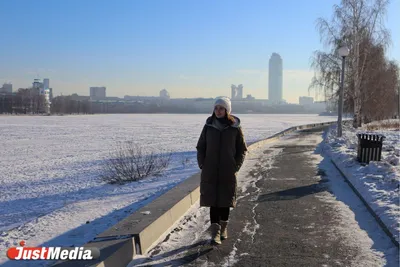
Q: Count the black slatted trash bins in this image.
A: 1